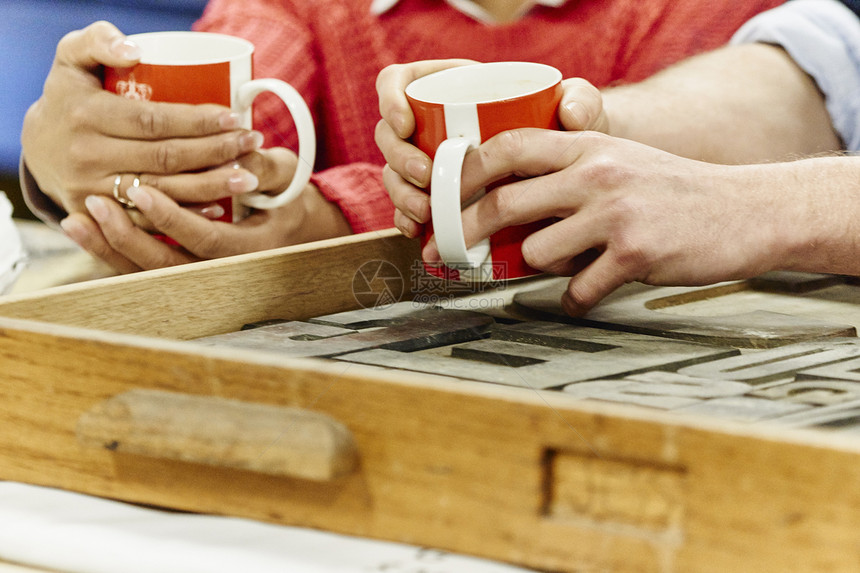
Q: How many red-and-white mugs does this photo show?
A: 2